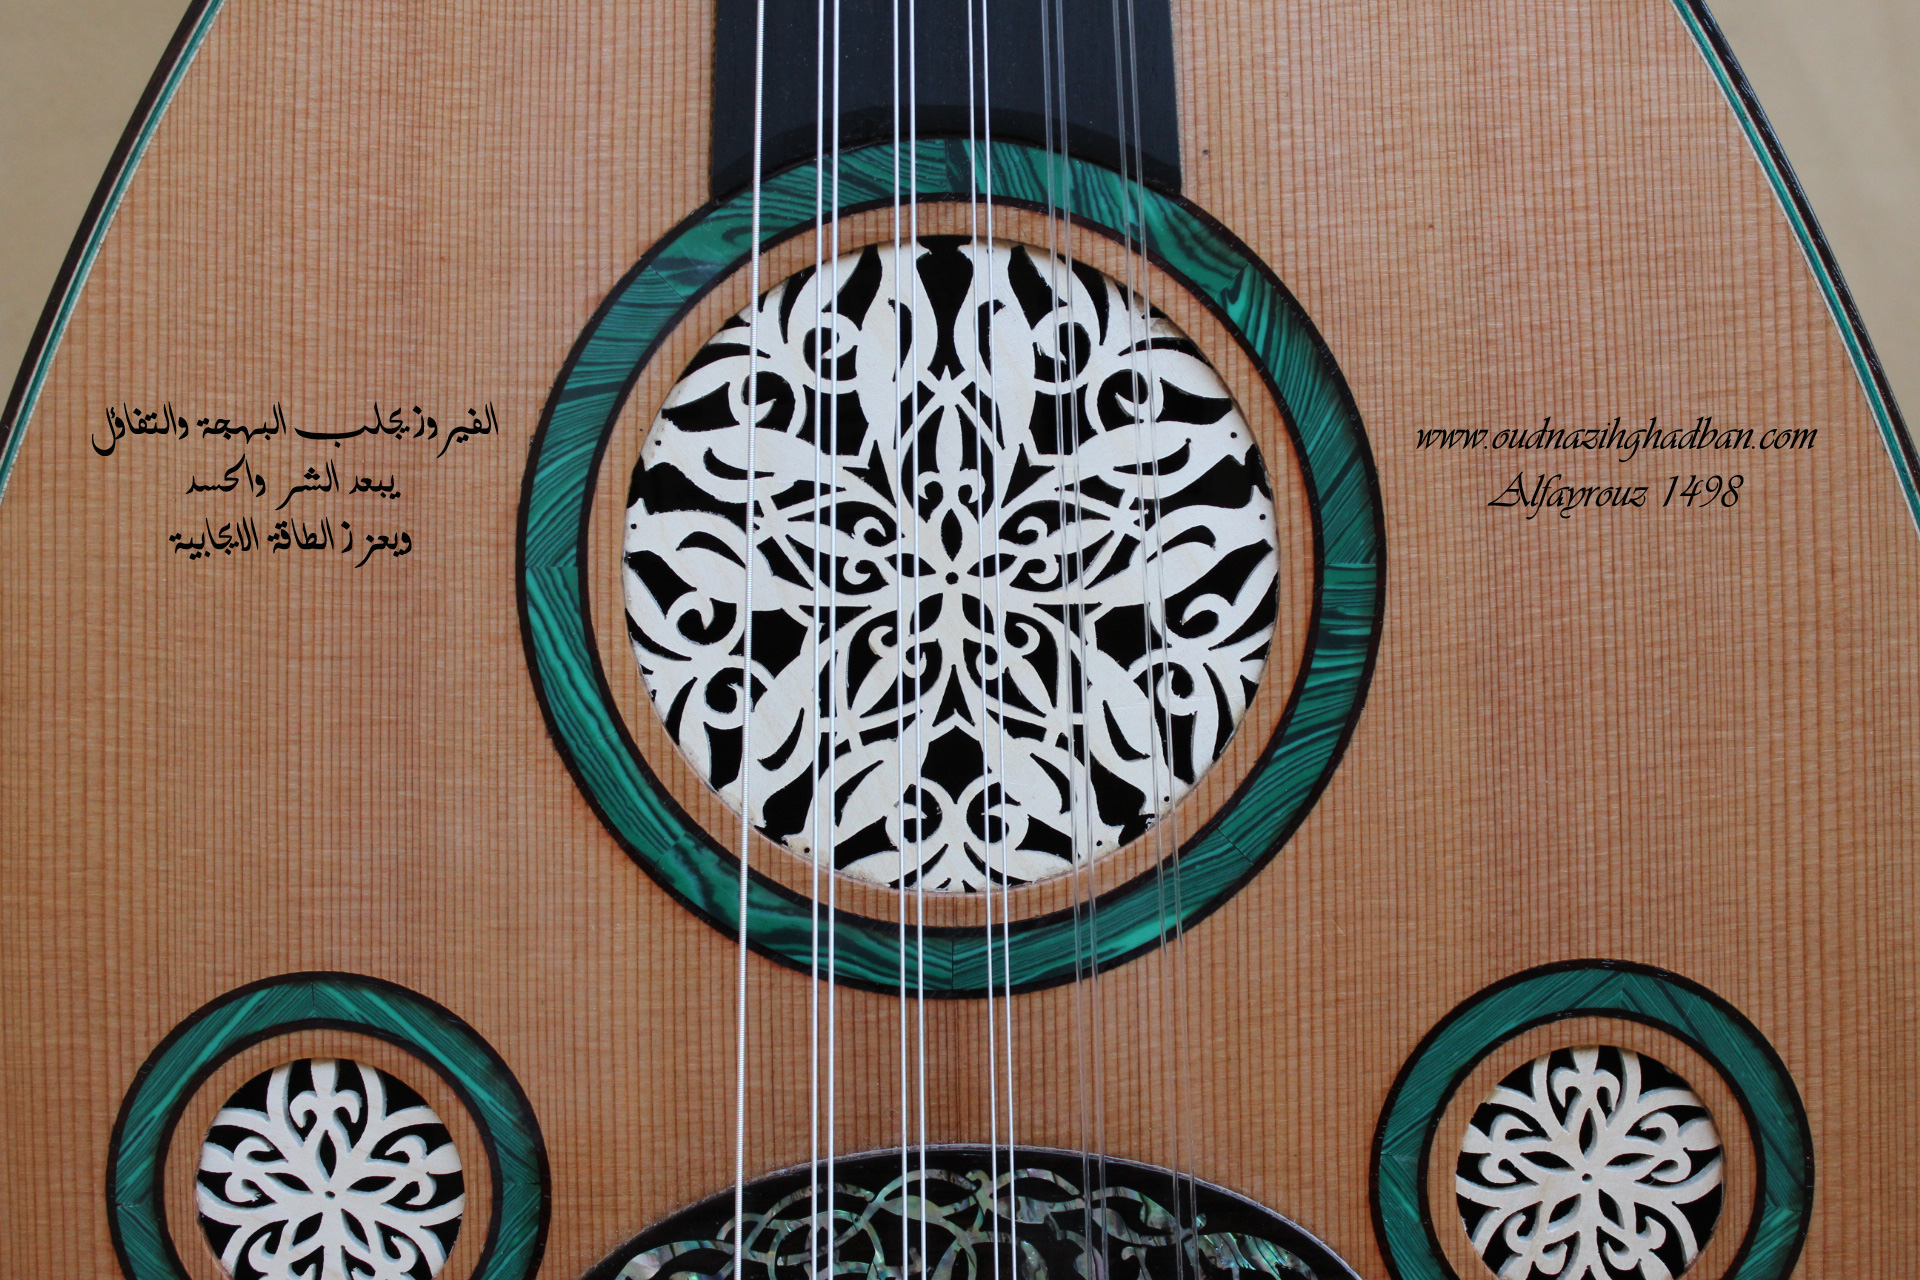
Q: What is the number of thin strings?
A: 11